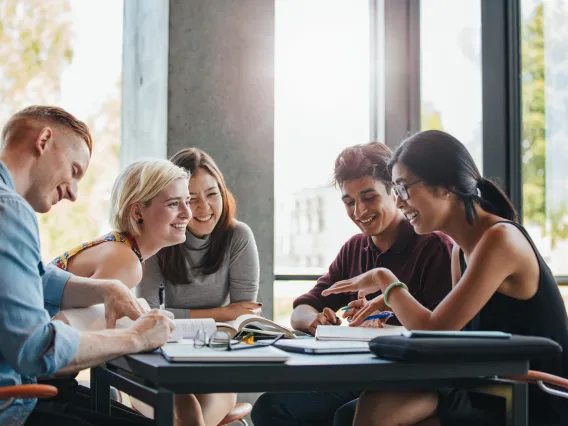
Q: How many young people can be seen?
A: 5